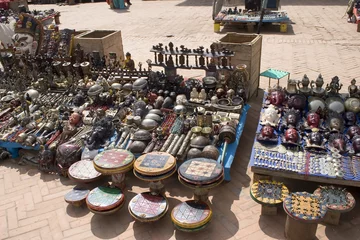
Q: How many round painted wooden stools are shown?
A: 11